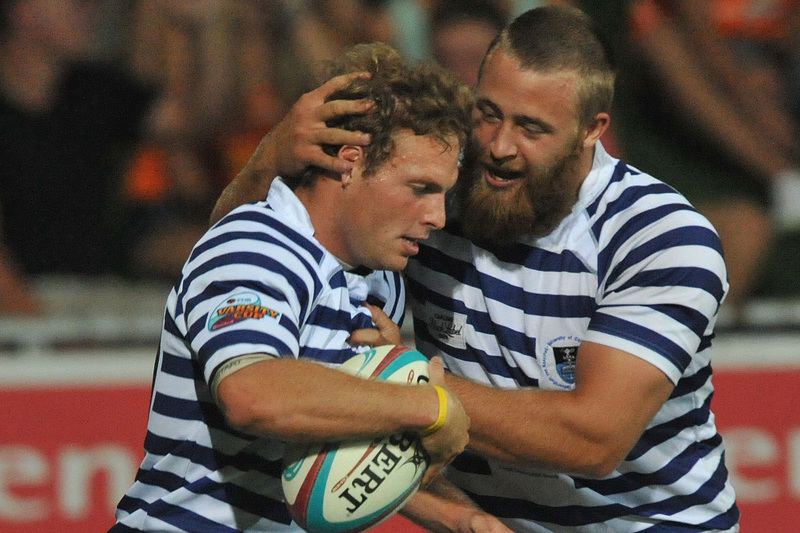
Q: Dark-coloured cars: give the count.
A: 0